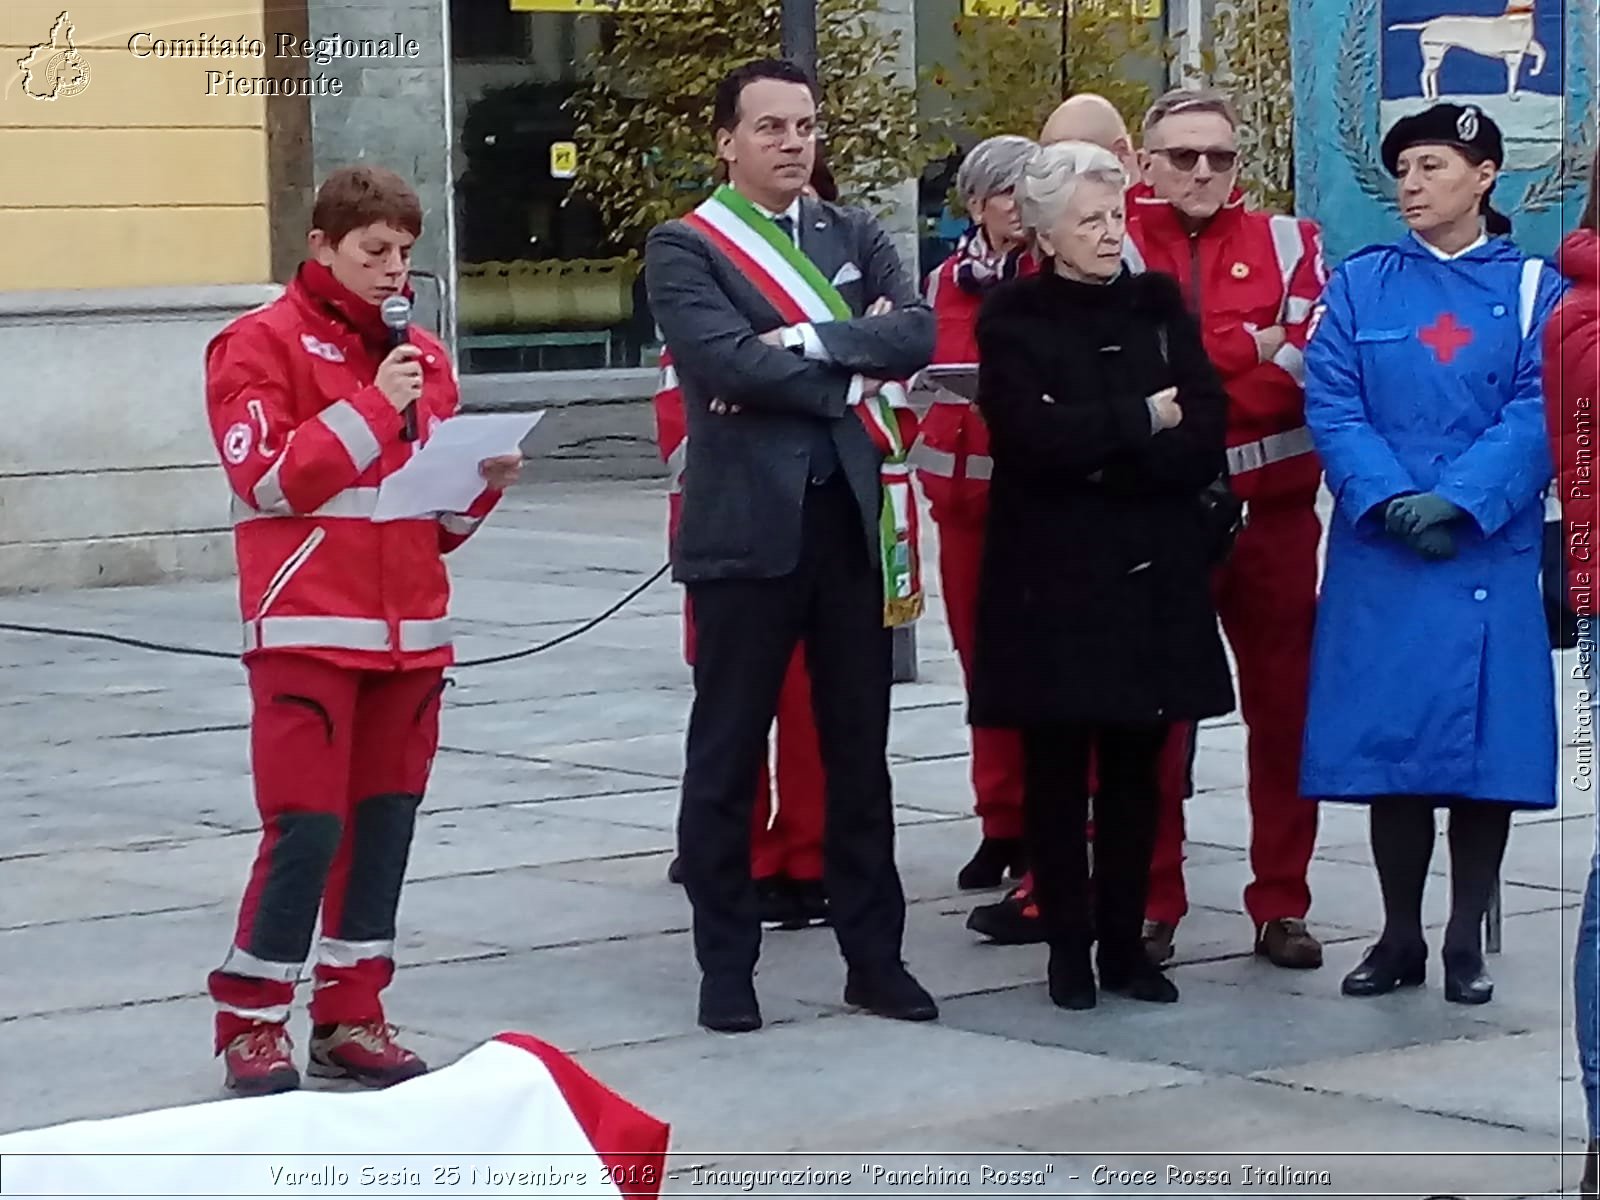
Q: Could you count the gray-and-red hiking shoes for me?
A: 2